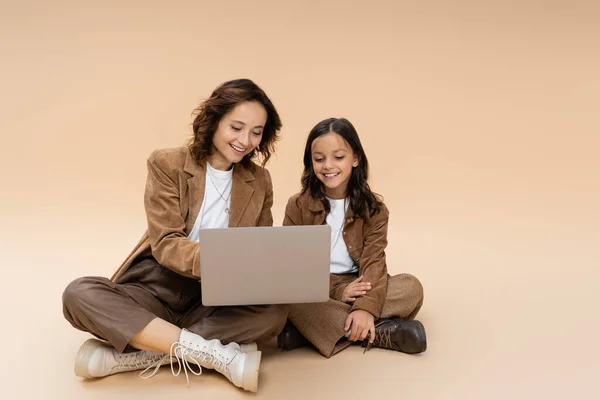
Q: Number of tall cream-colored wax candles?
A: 0